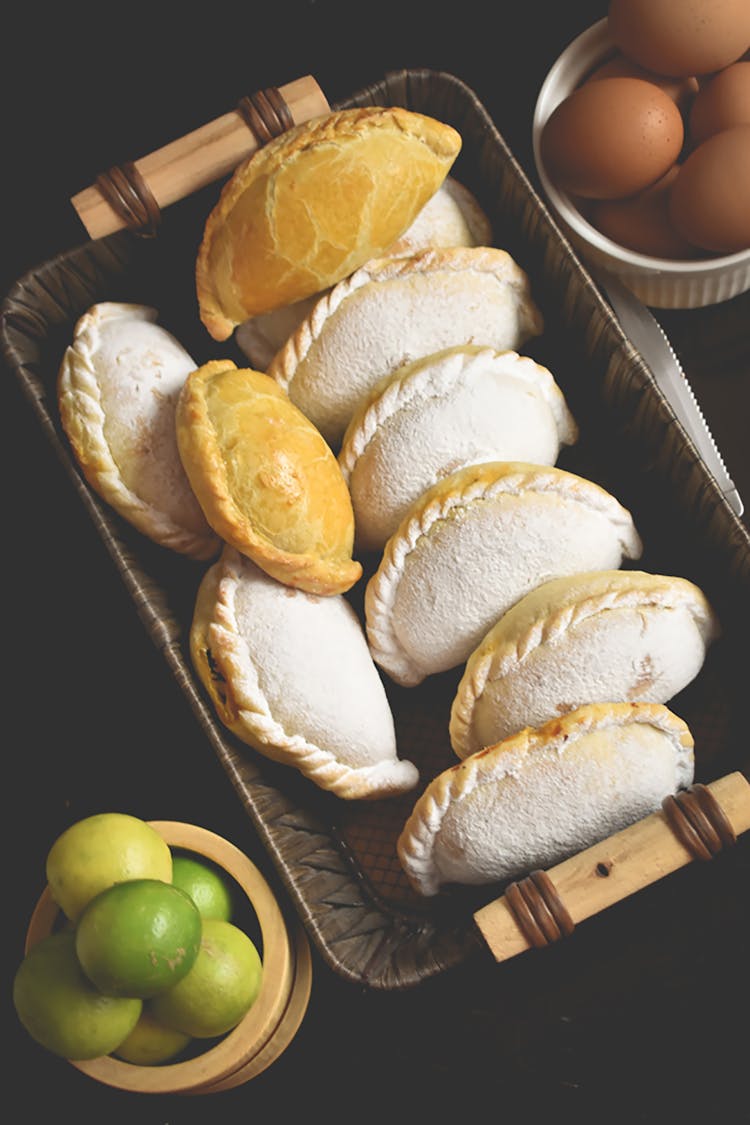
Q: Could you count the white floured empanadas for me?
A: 8